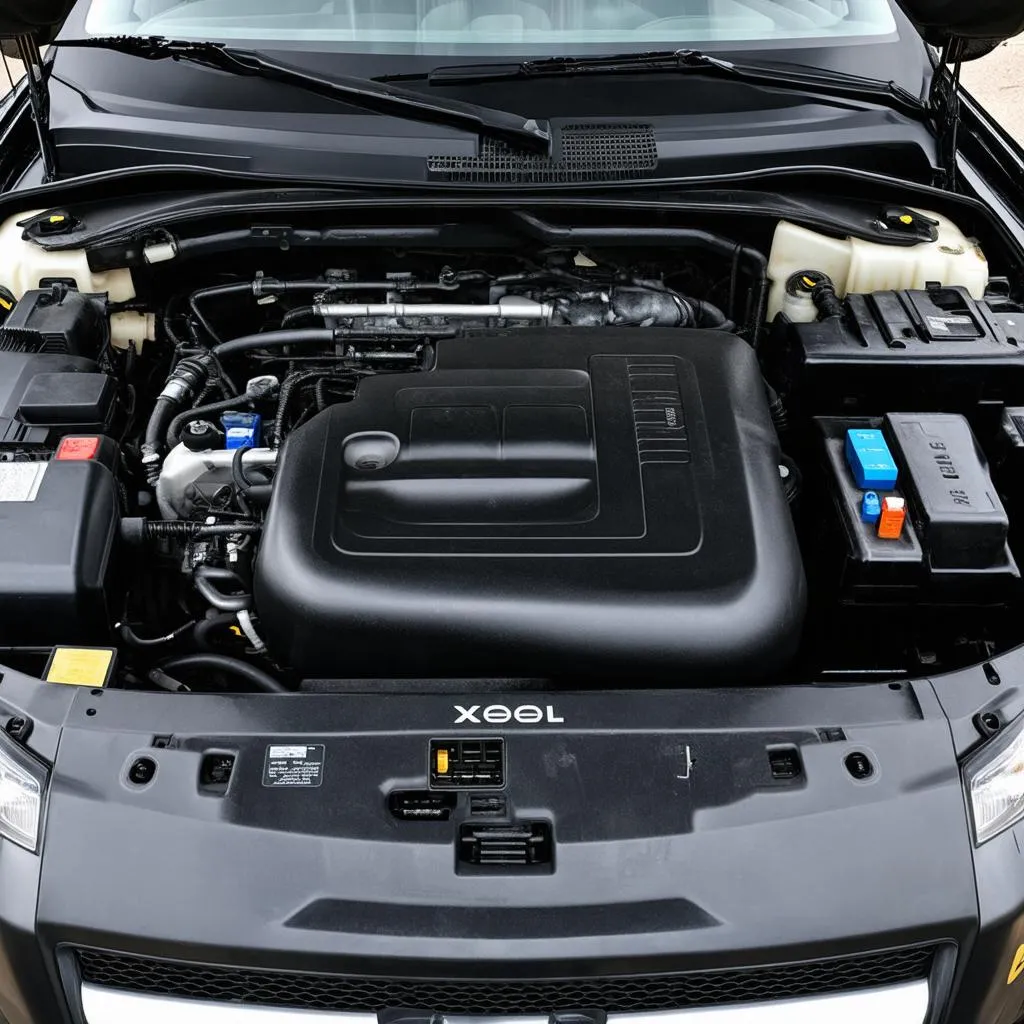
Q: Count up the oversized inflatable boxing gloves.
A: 0